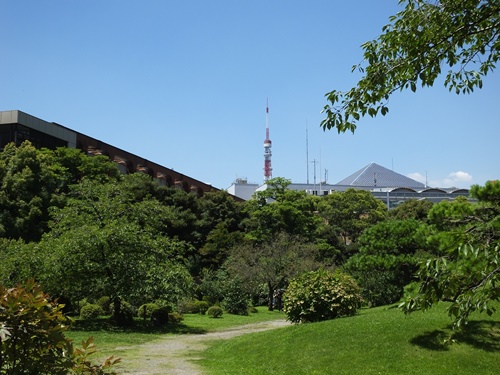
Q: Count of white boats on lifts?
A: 0